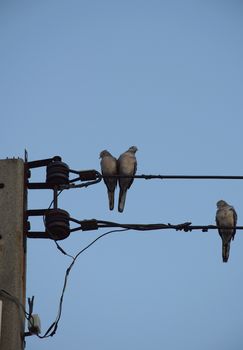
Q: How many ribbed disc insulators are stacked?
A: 2